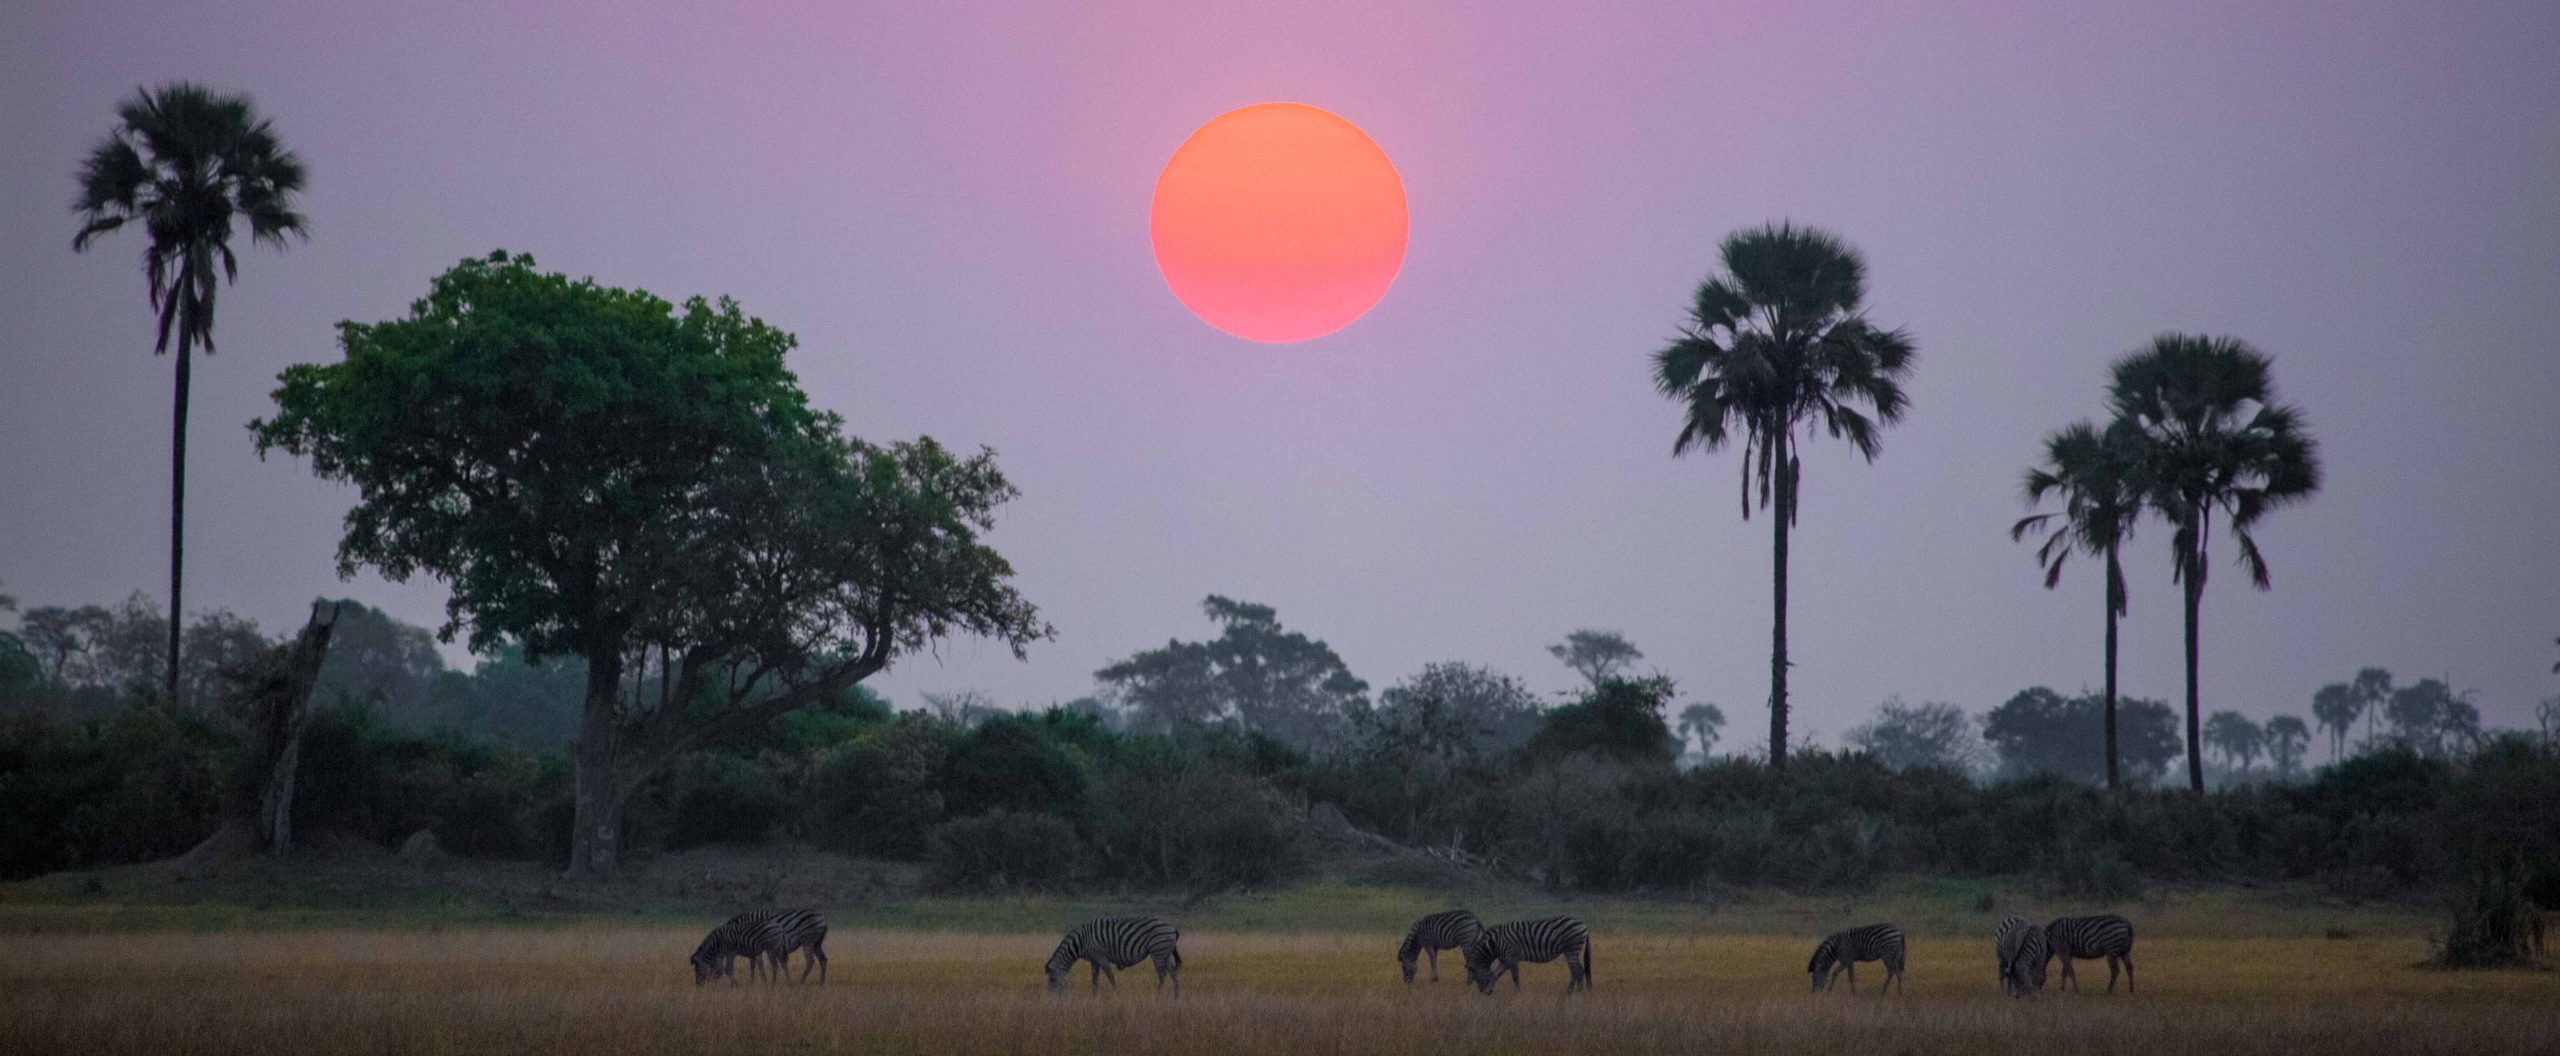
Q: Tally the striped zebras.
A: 8